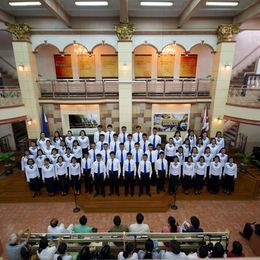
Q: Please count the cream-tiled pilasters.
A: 3